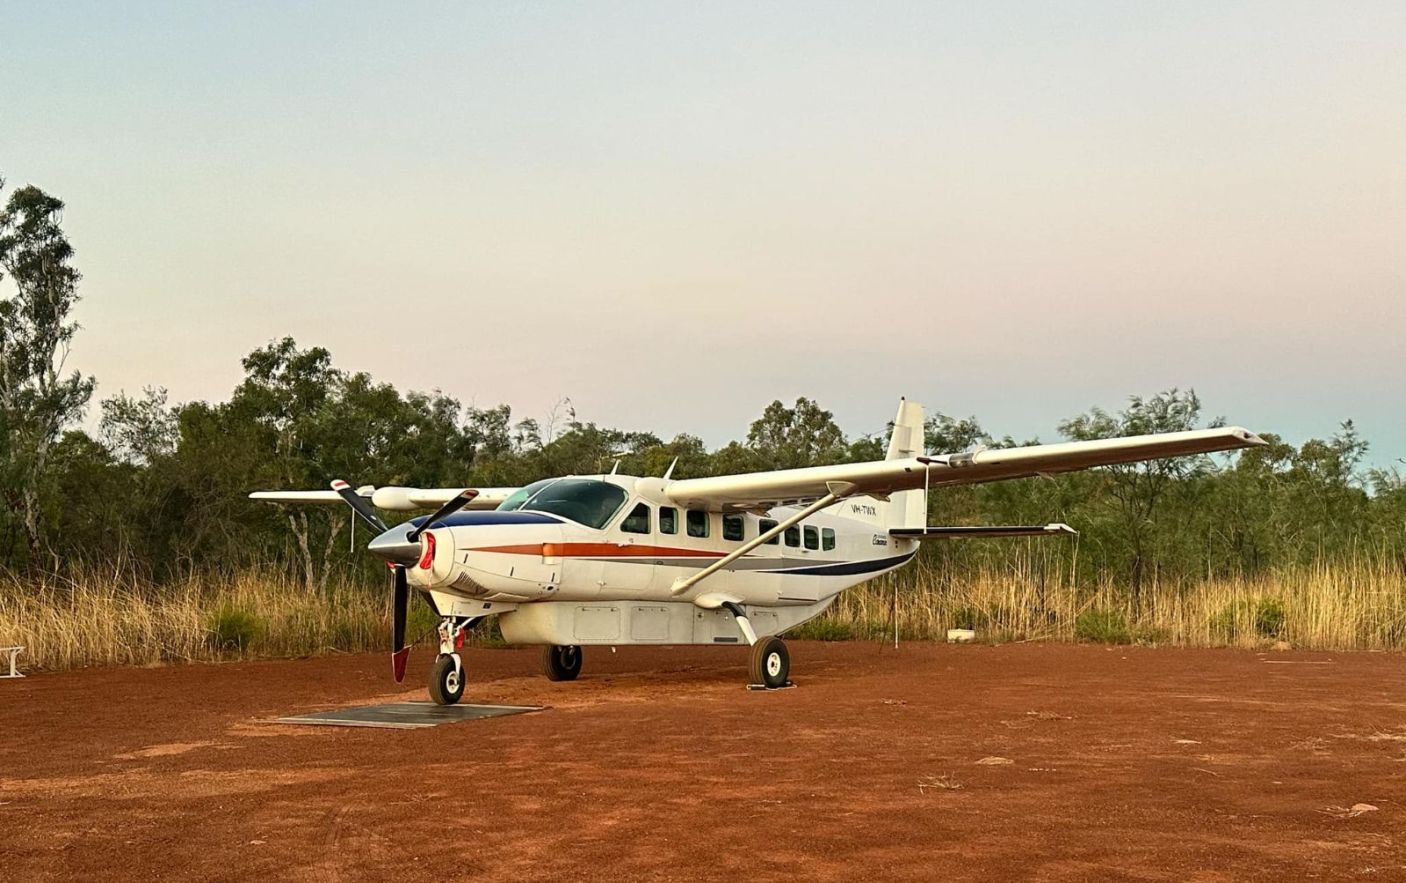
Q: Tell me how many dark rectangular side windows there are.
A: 7